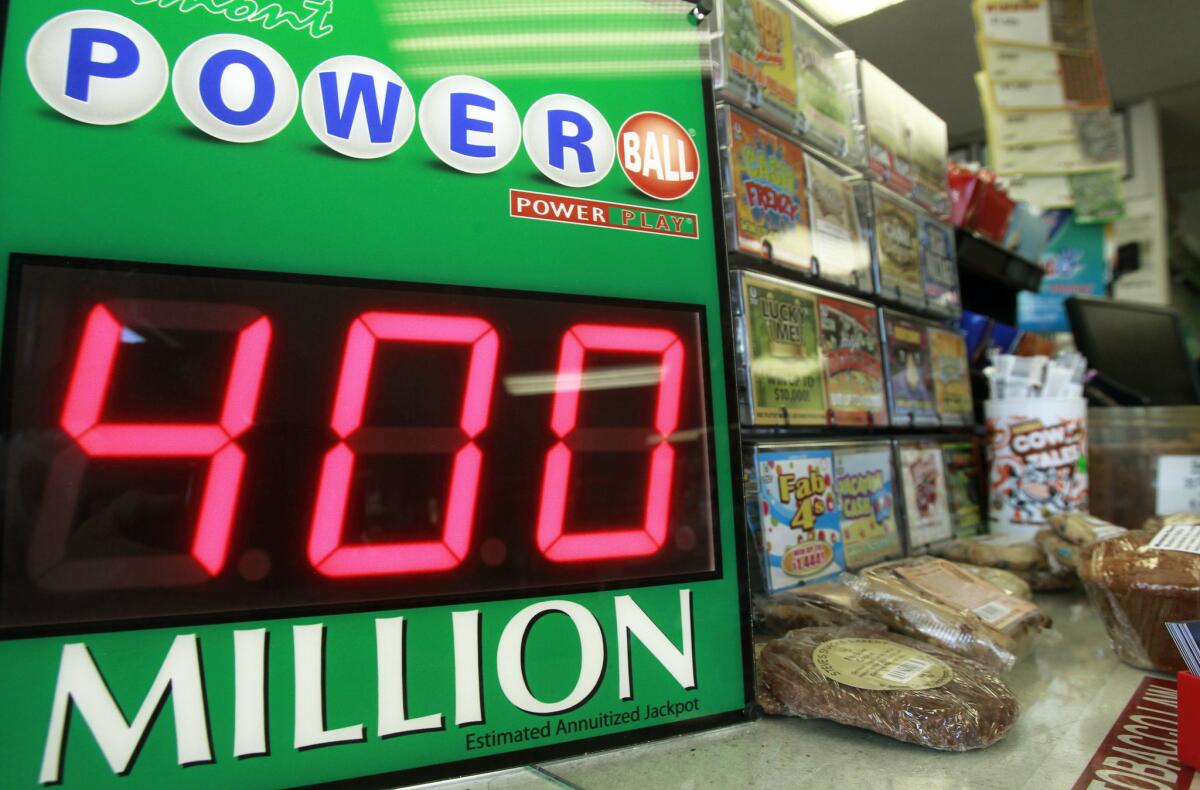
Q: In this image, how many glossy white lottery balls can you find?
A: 5